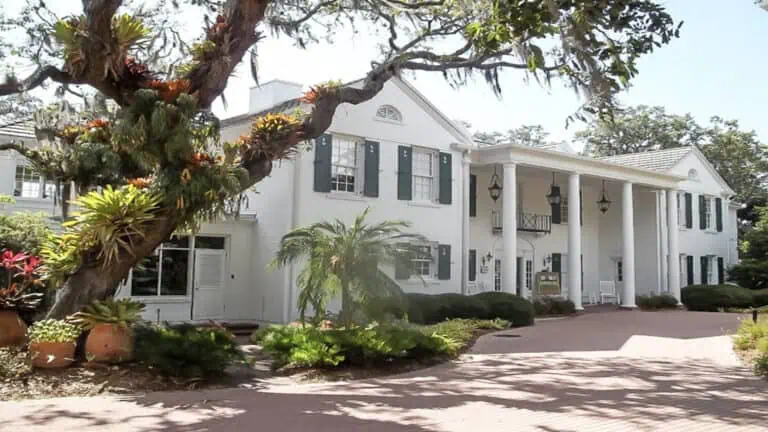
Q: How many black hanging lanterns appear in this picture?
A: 3